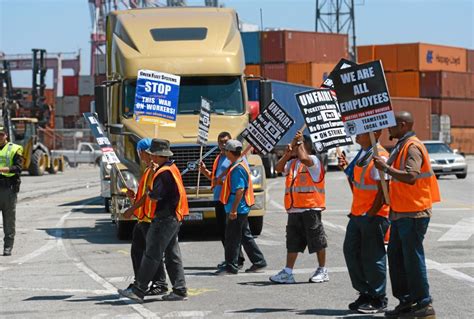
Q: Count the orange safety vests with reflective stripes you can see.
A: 7